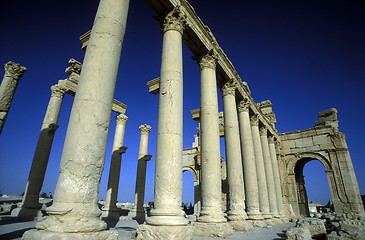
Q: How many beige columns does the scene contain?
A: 12